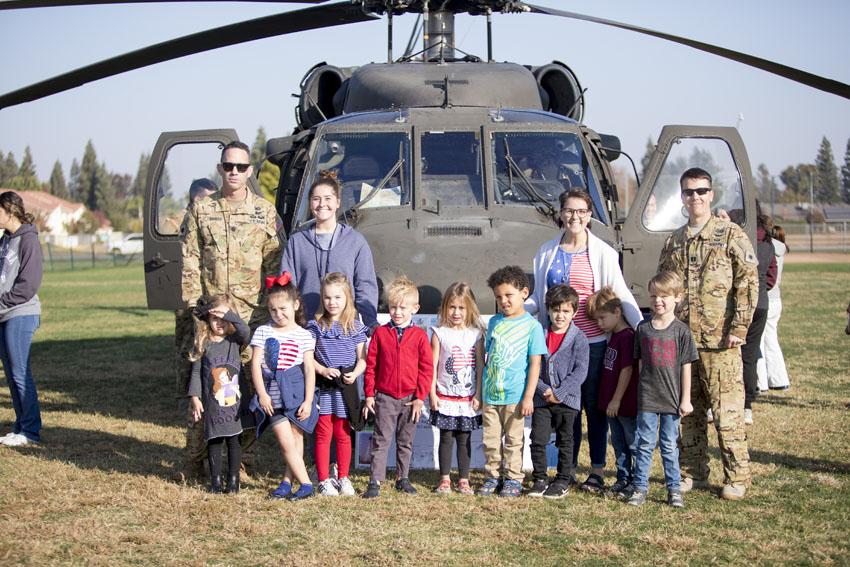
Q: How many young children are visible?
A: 9